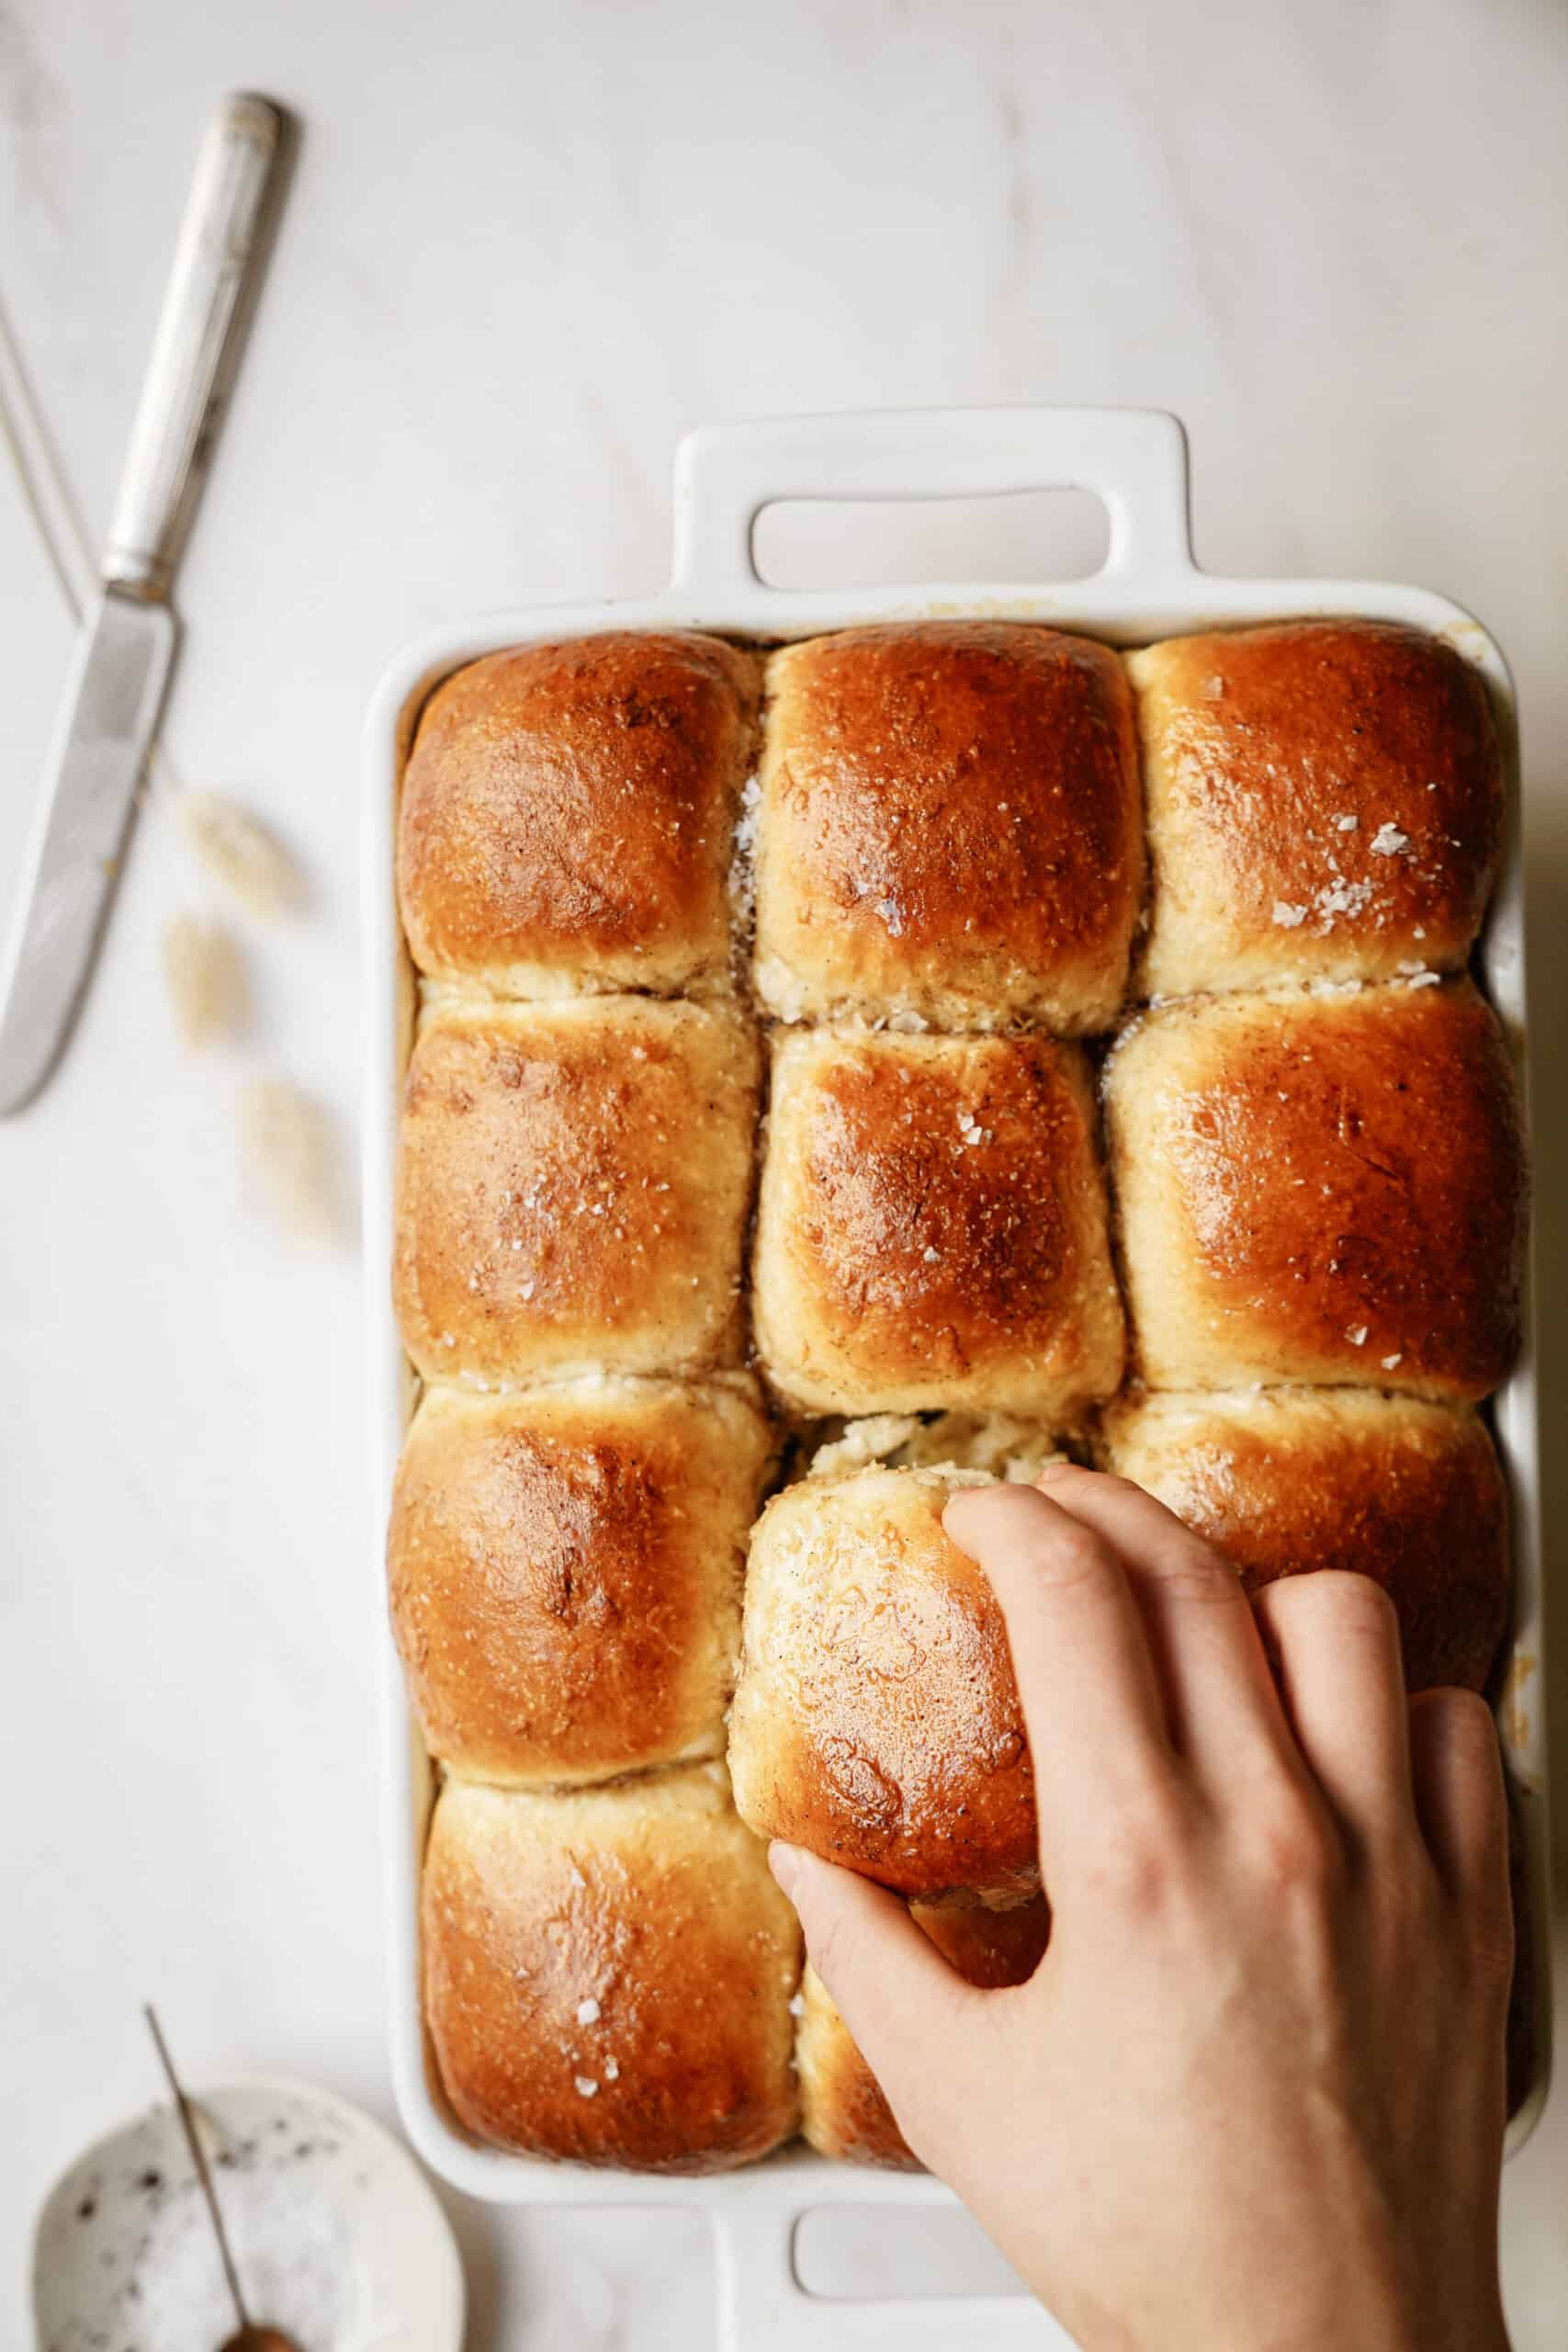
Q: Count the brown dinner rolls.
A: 11